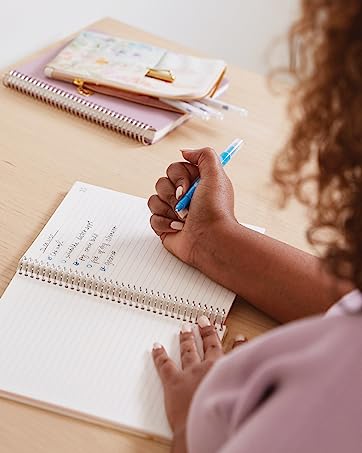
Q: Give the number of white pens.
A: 3